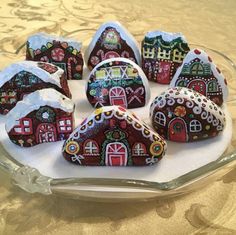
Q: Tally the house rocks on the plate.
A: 9